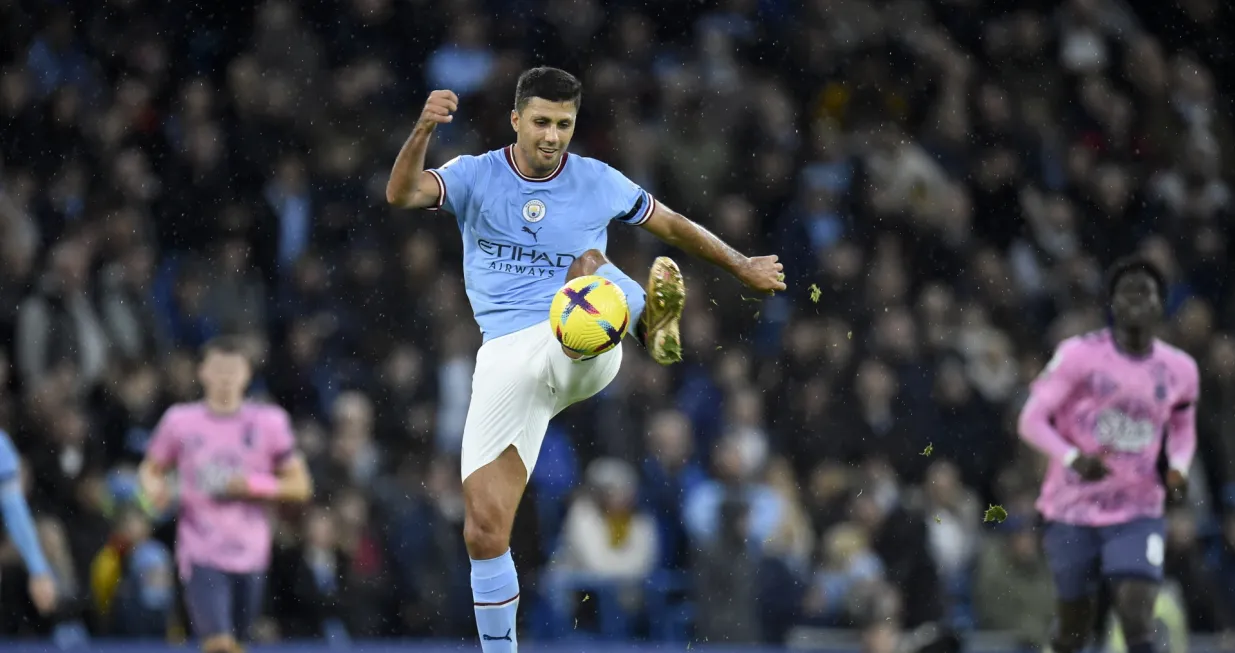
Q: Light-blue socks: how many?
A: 2